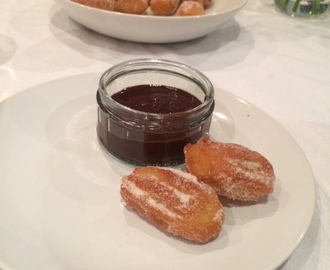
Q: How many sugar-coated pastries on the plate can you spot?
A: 2